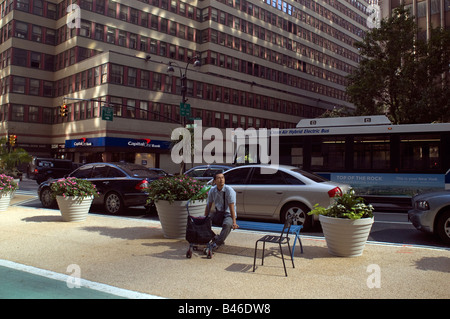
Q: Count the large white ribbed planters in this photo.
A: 4